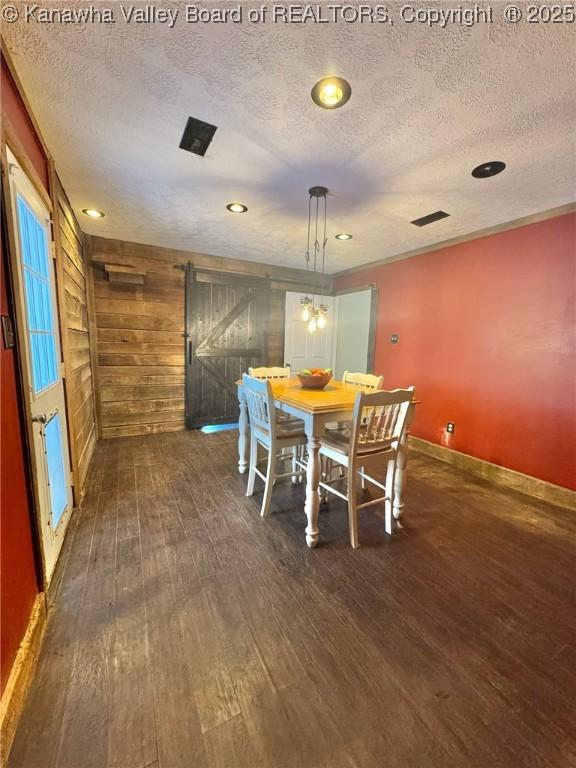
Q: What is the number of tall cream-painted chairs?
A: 4